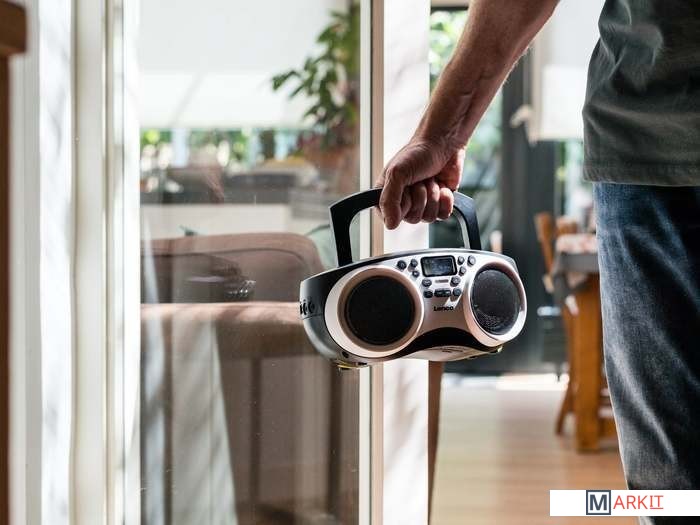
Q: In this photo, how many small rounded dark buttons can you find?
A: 10